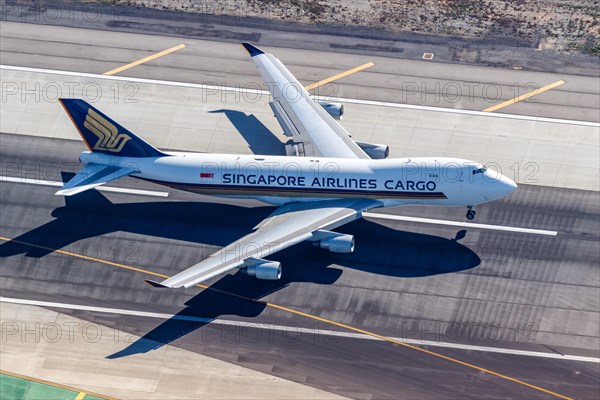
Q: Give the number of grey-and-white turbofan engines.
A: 4